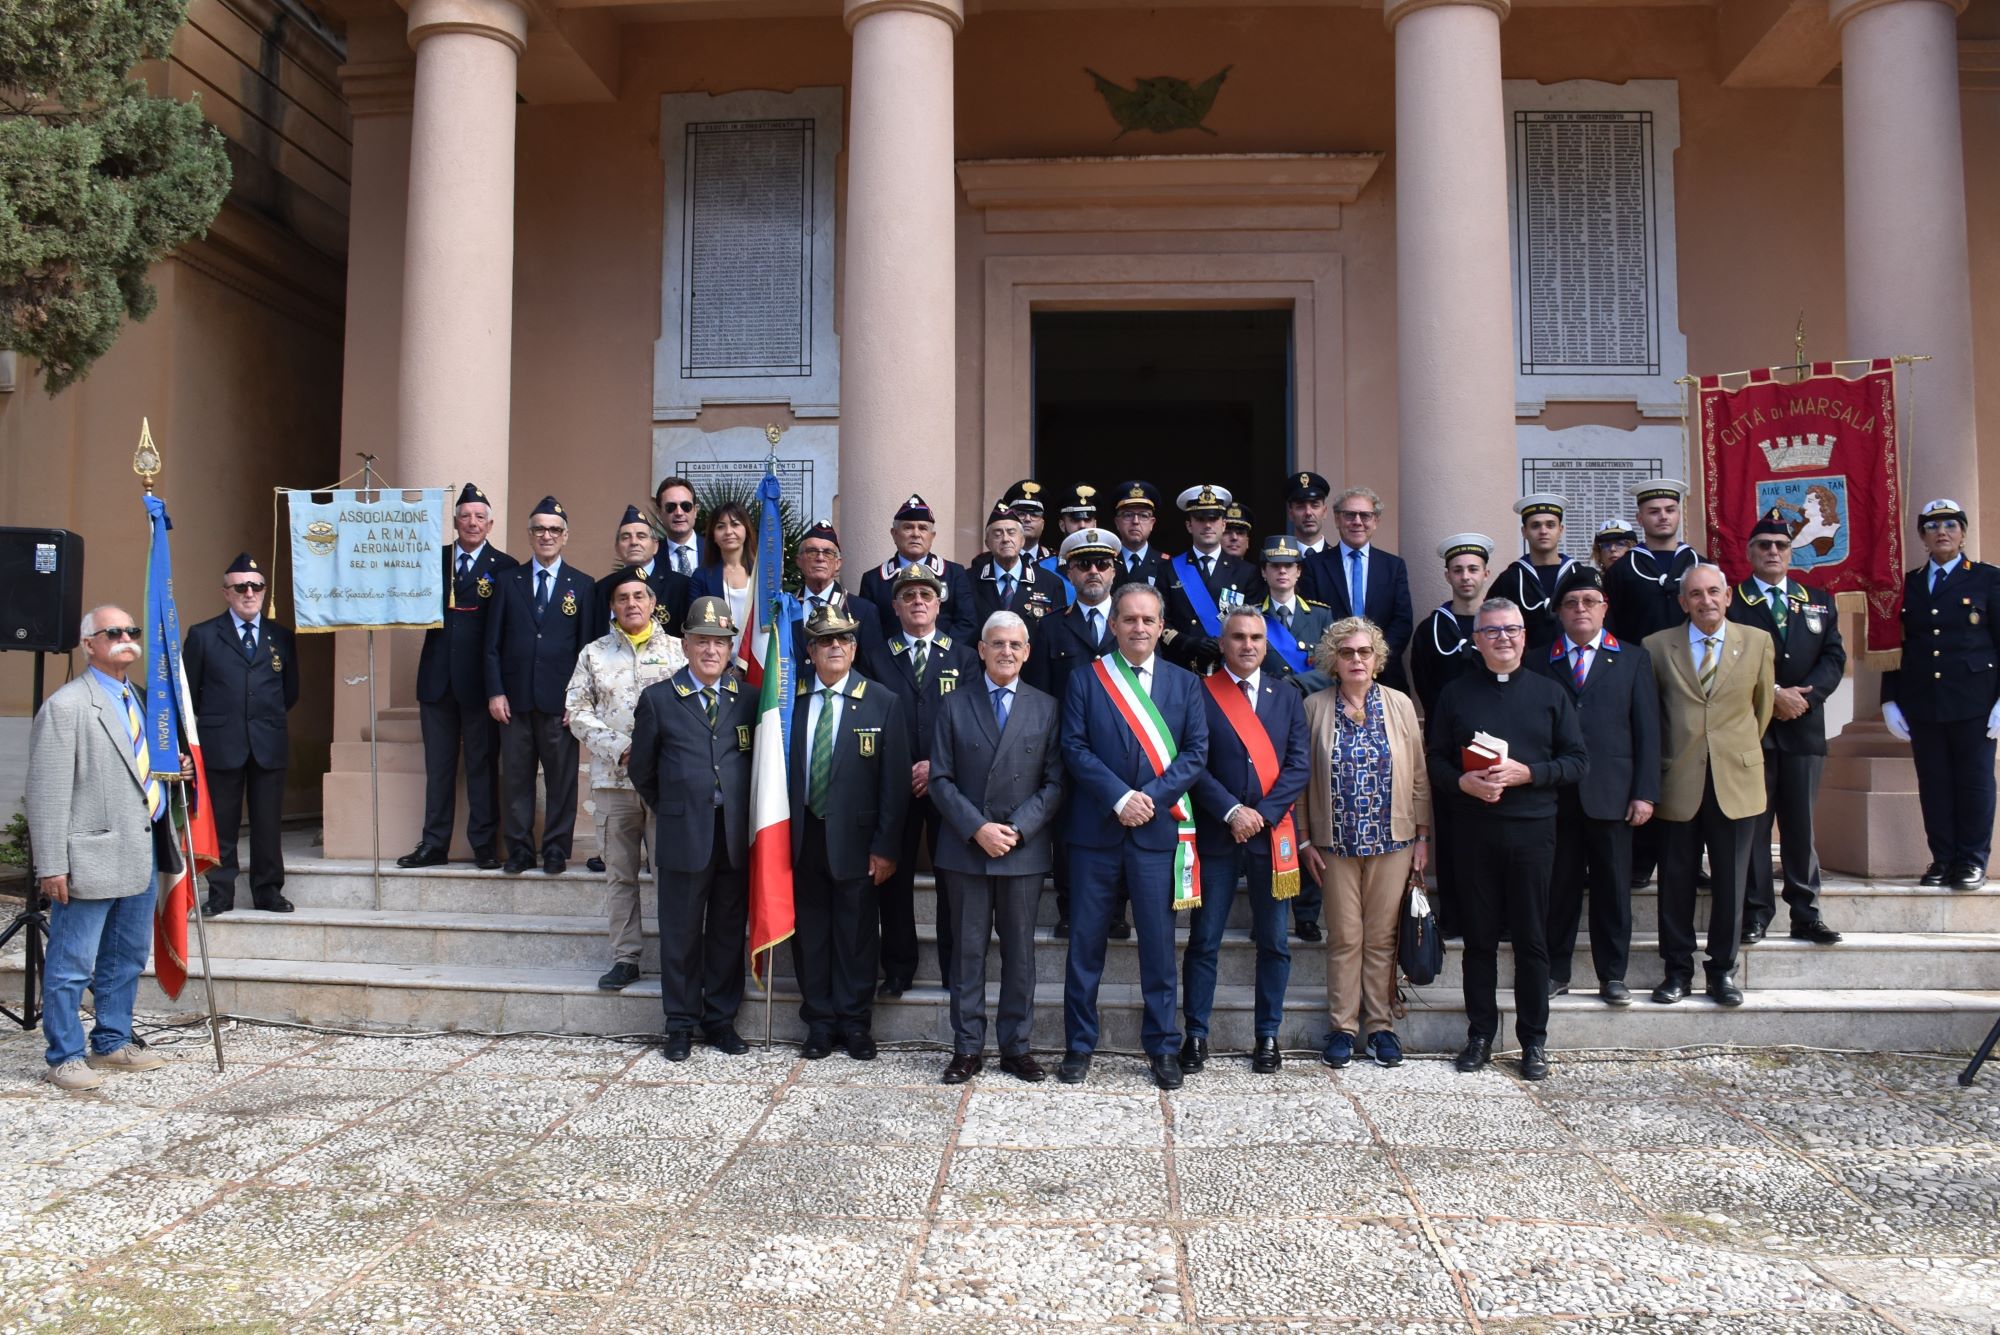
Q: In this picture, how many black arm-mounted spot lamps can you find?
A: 0